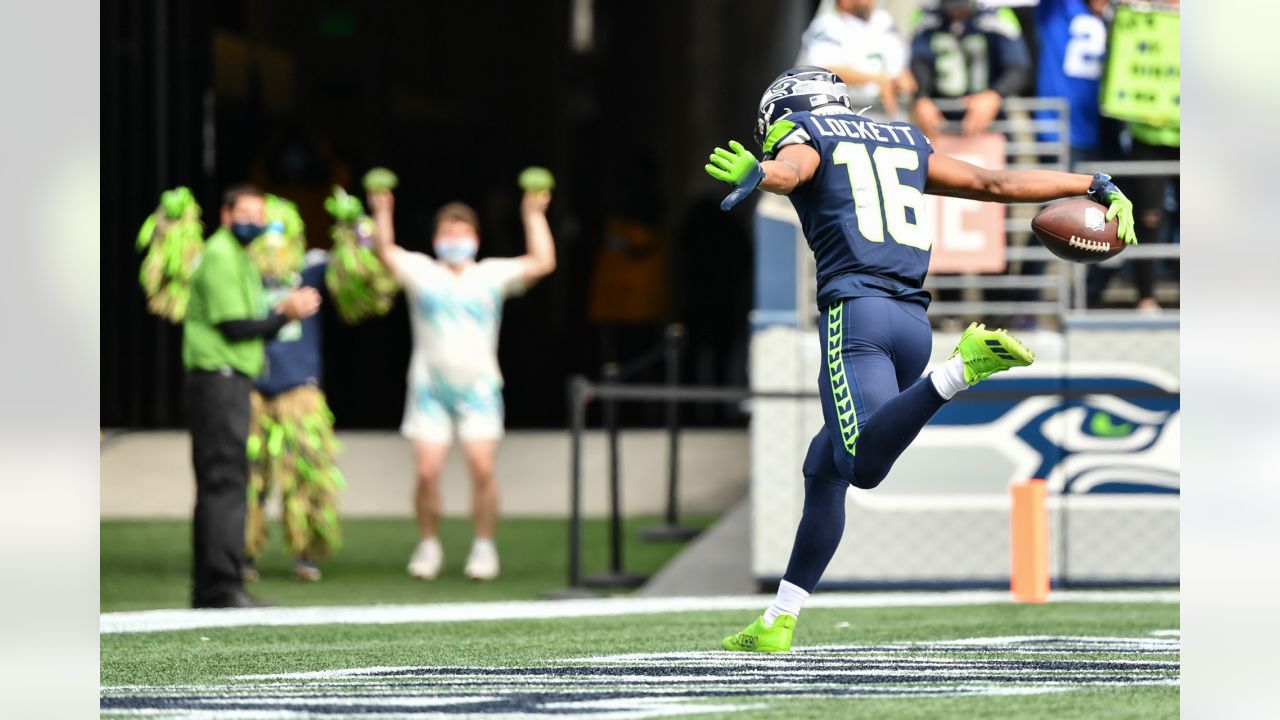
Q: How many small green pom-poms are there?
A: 2